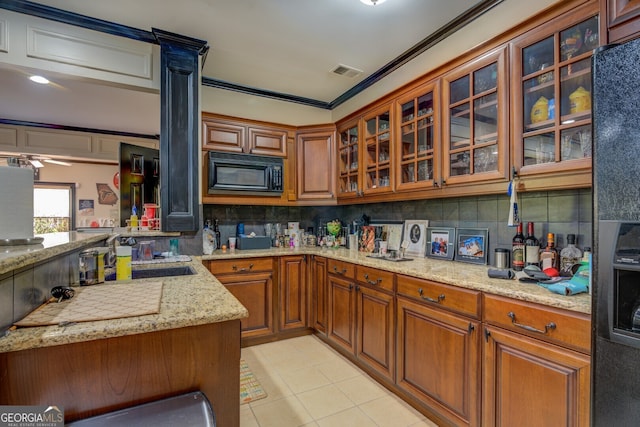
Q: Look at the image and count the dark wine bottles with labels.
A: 2